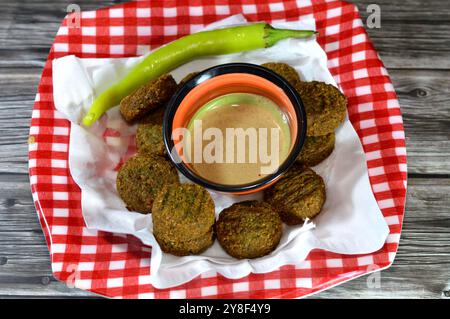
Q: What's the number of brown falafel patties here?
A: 10